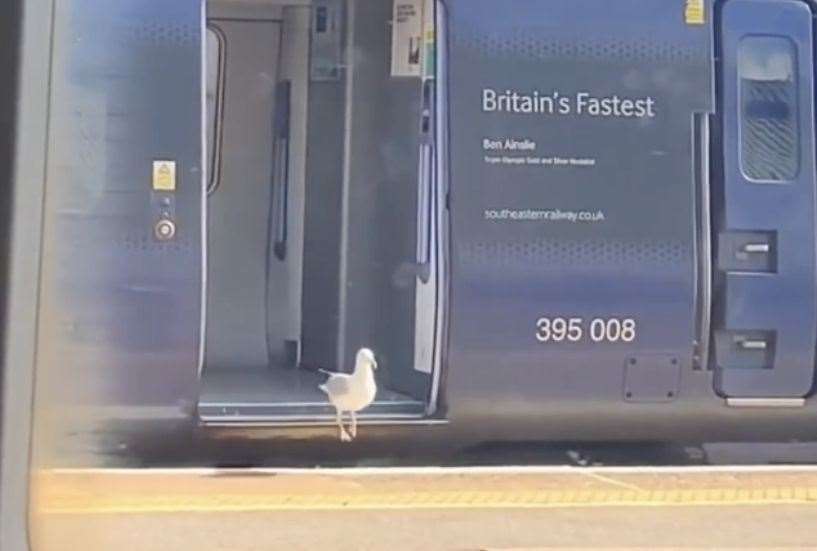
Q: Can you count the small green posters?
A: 1